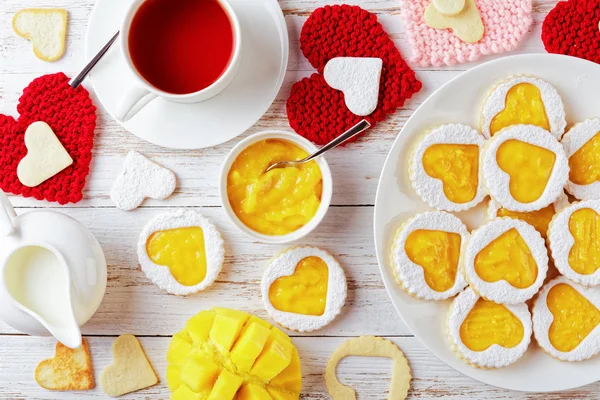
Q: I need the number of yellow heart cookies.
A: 12